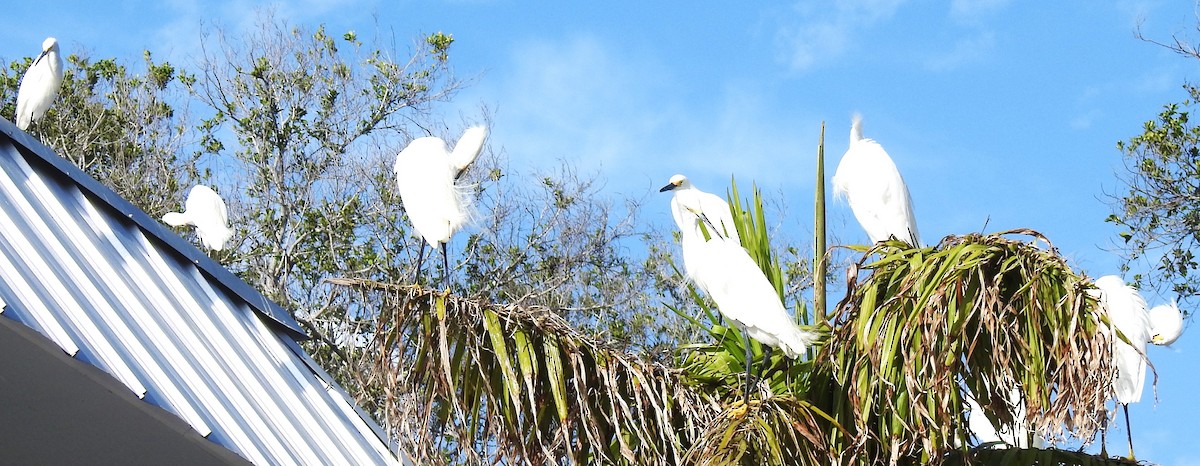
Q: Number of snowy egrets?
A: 8